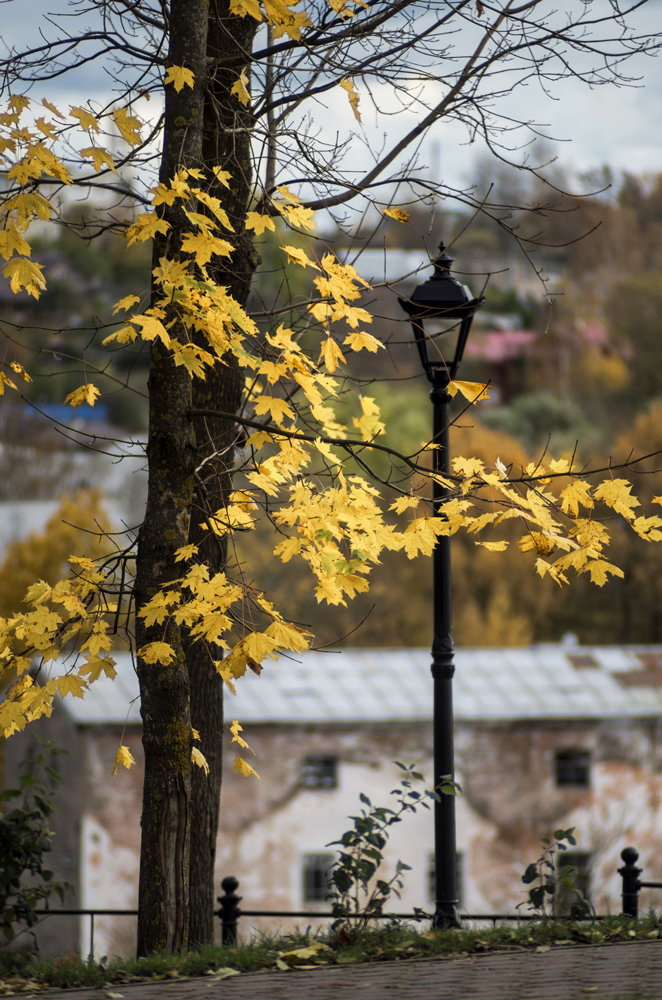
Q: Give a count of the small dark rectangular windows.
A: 5